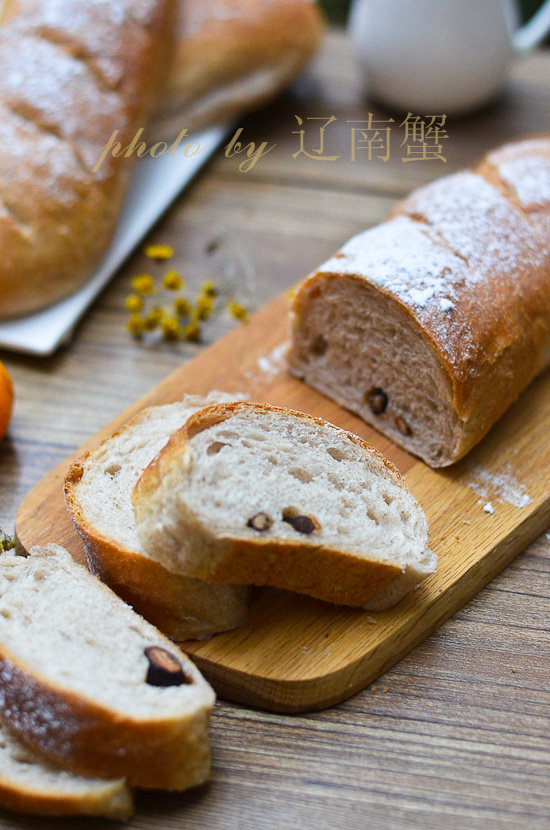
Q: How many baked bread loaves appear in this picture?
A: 3